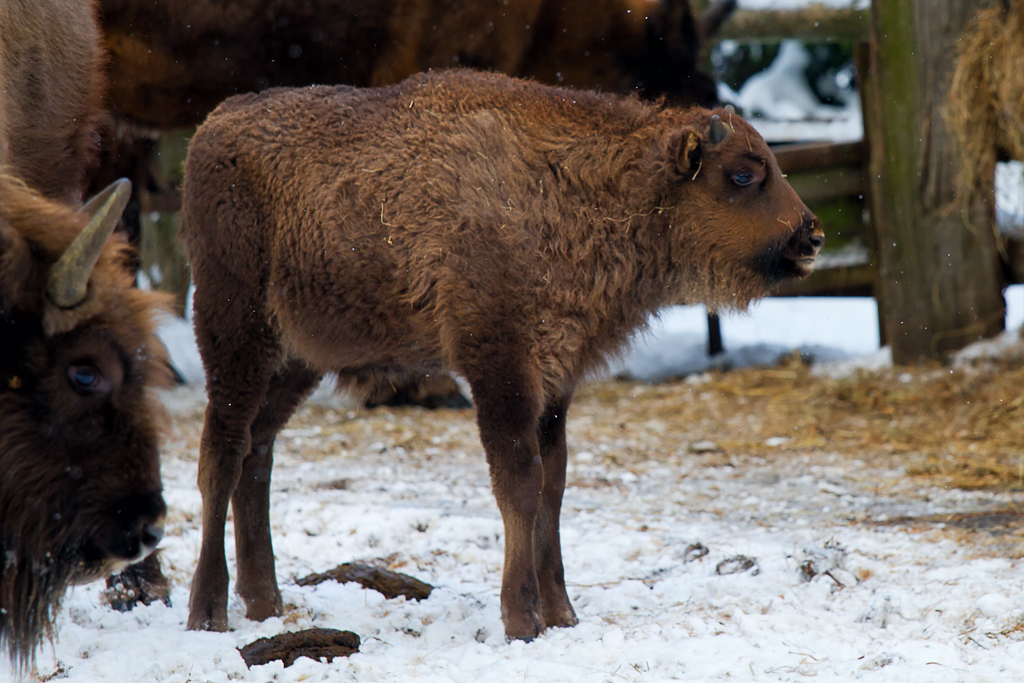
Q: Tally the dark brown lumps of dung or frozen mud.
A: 2